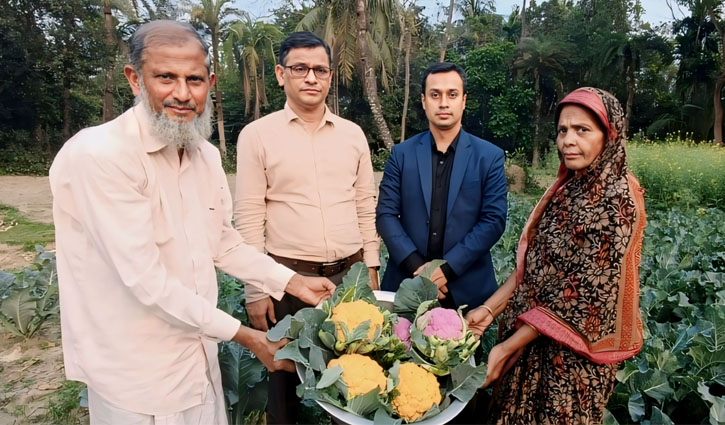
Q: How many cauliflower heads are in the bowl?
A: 5